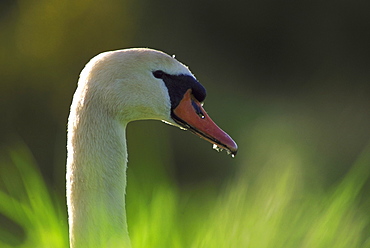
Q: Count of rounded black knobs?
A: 1